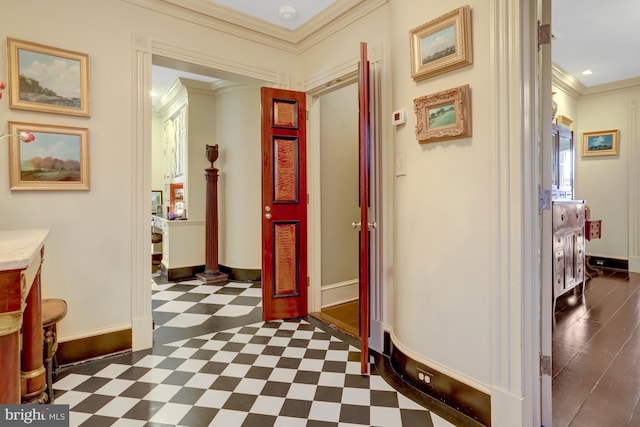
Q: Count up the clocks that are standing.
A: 0